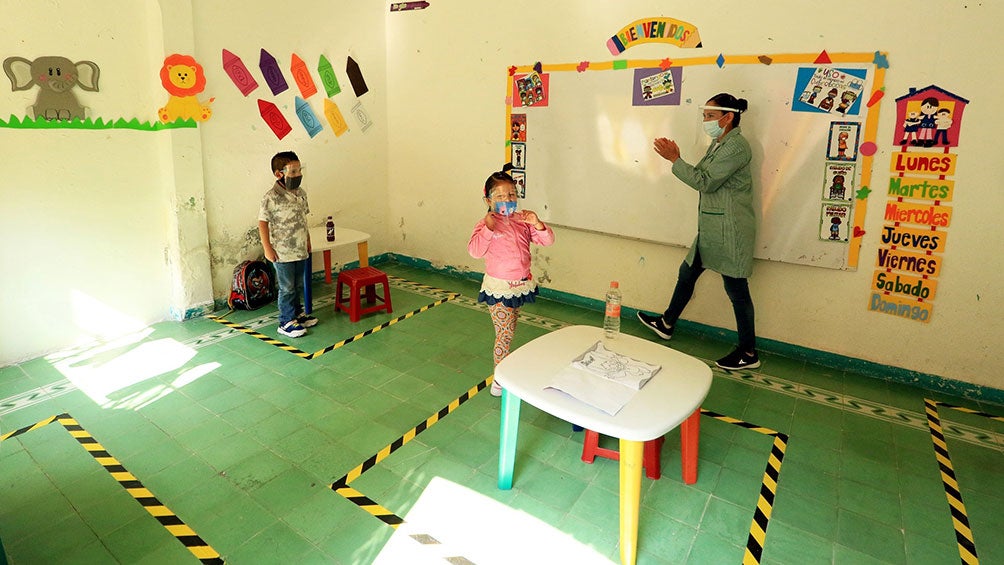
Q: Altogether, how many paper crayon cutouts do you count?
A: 9